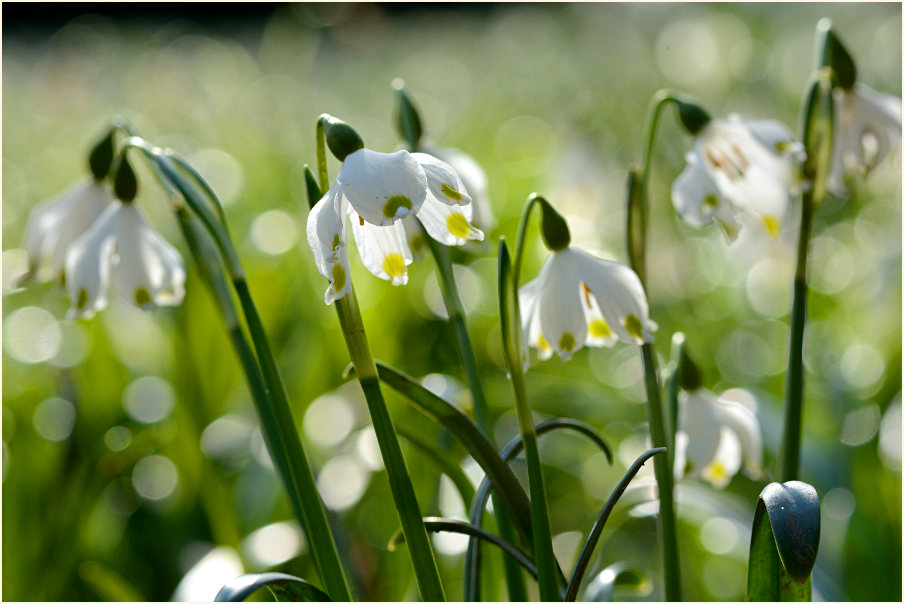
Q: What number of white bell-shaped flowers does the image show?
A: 8